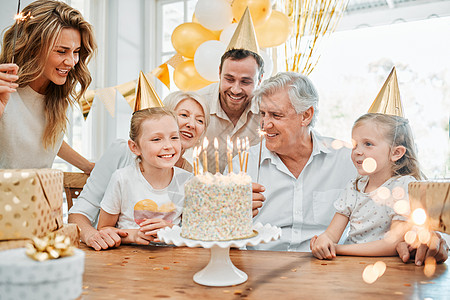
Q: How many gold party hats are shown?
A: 3